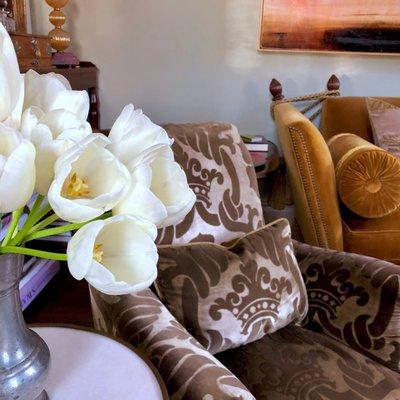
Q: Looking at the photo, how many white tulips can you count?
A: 8